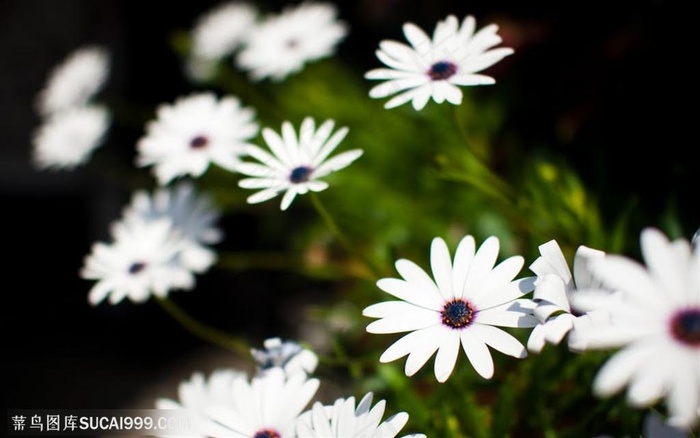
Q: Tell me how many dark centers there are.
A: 8